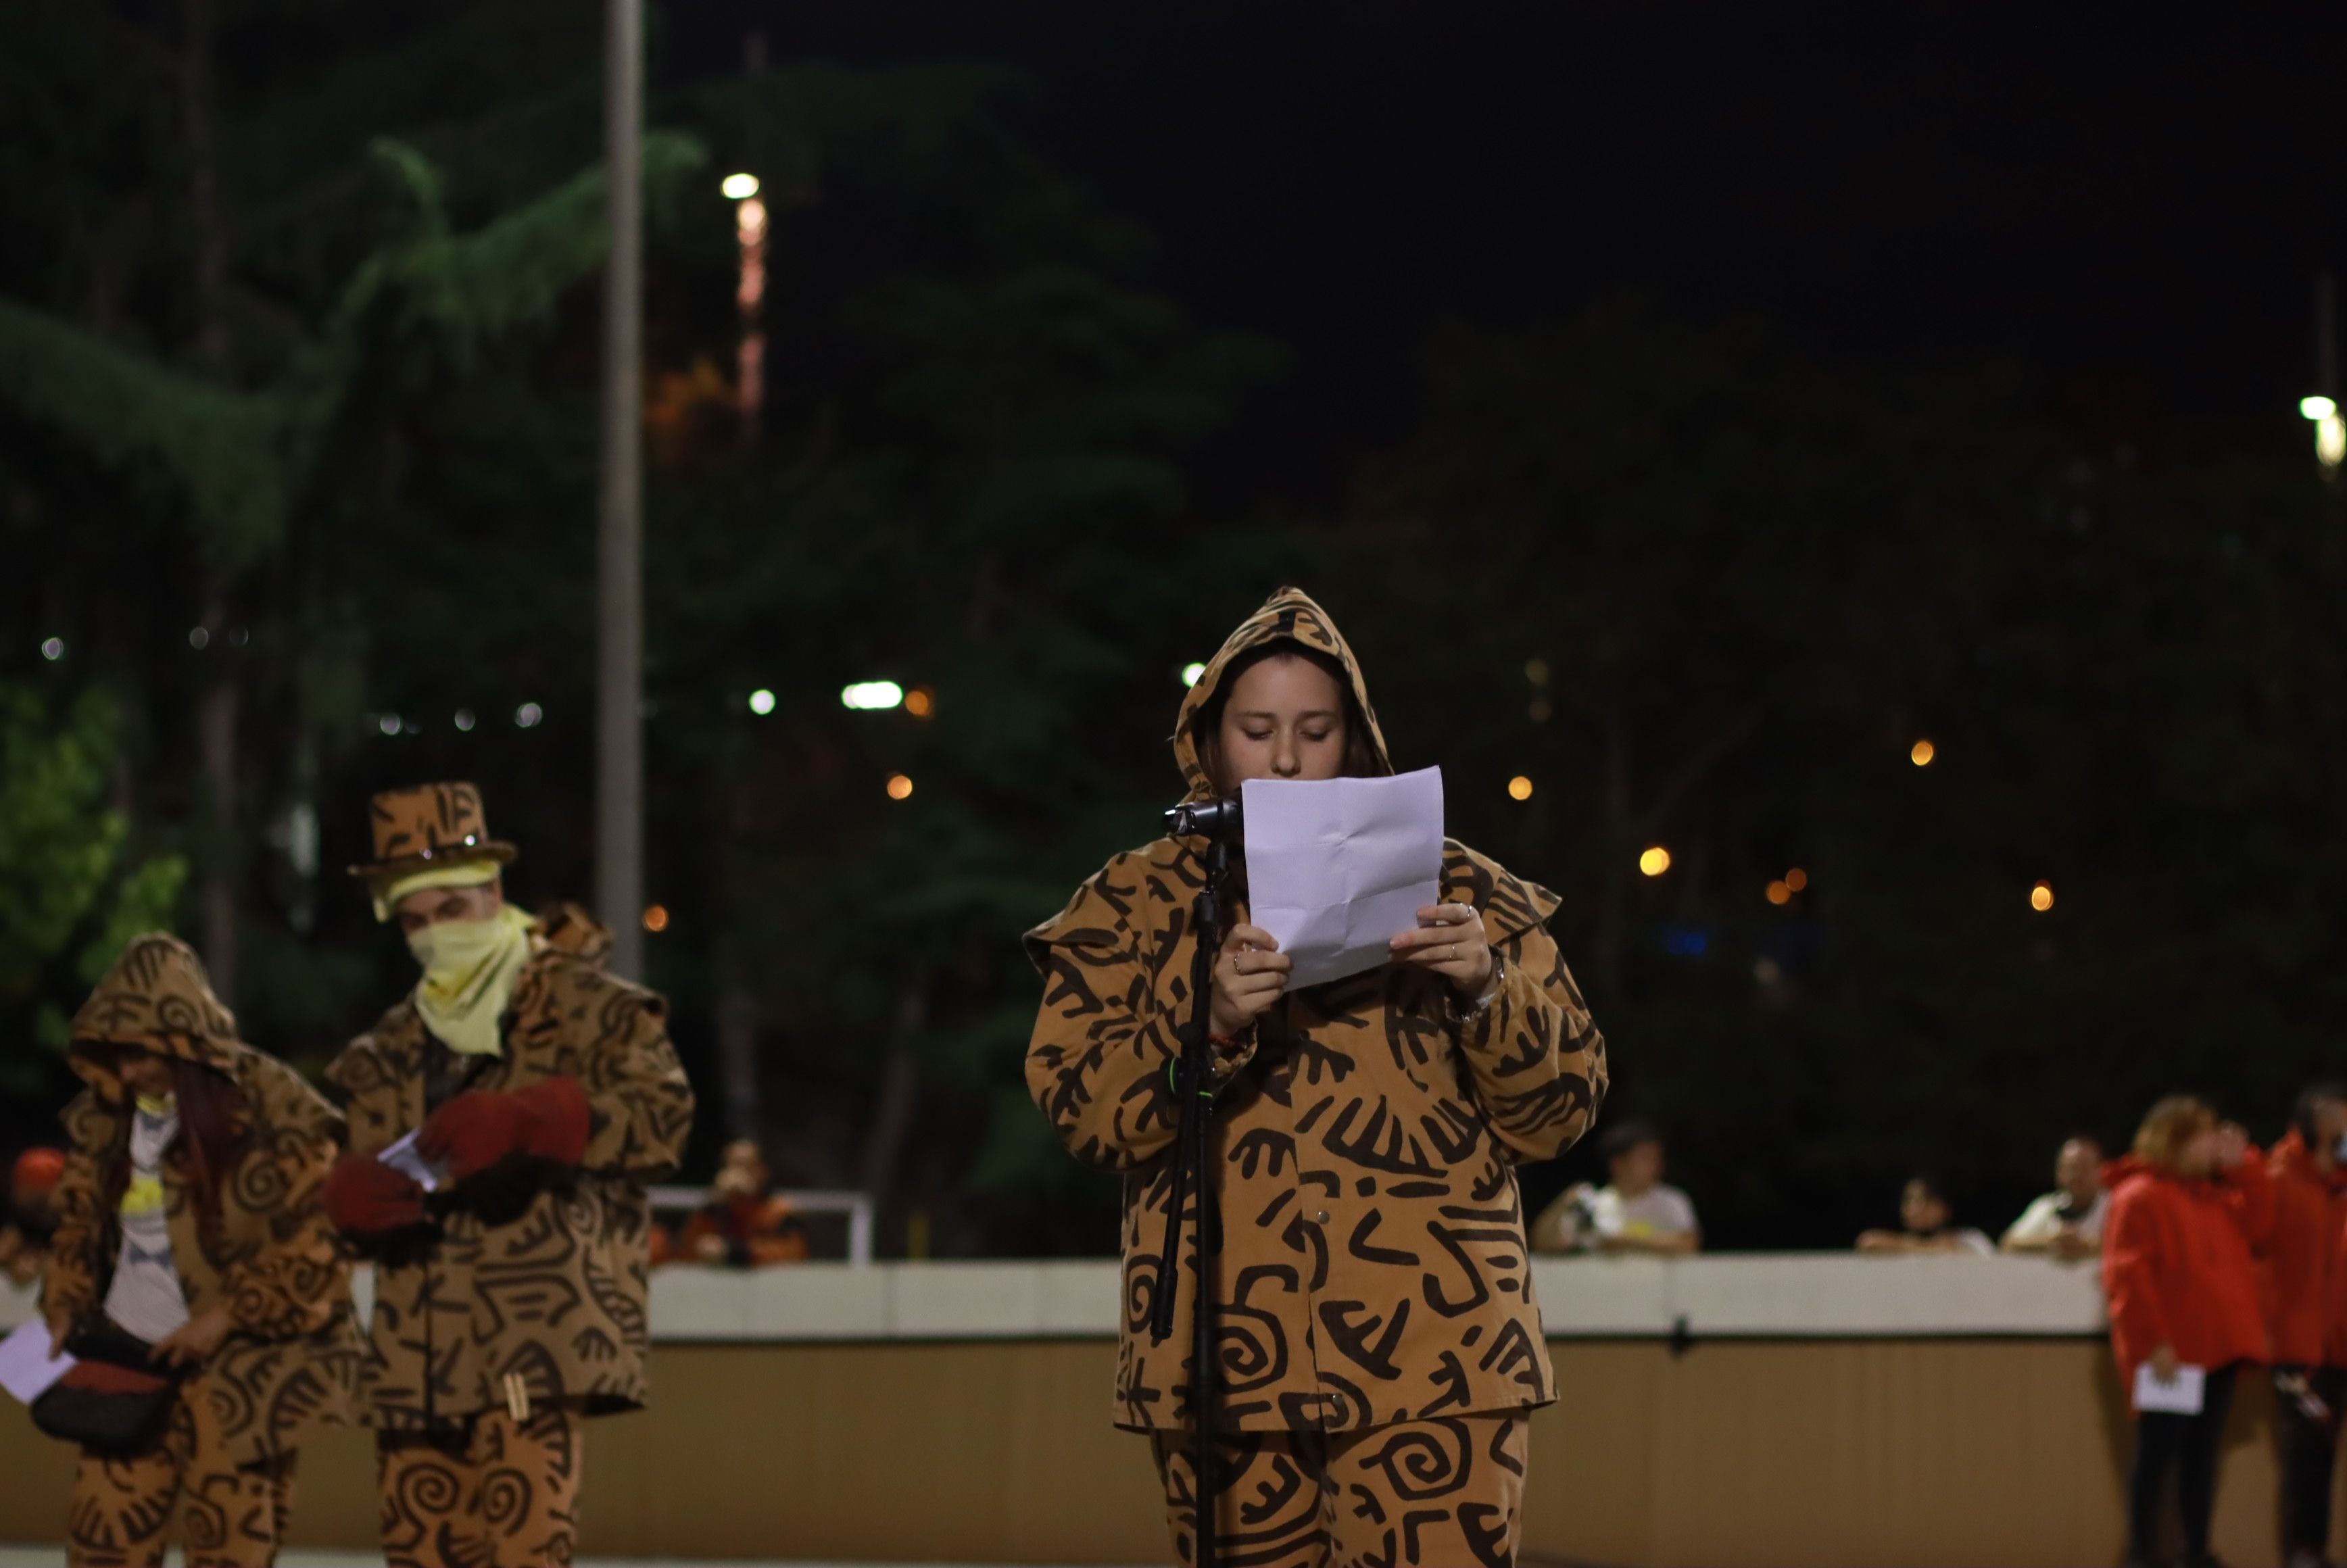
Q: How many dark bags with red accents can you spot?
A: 1